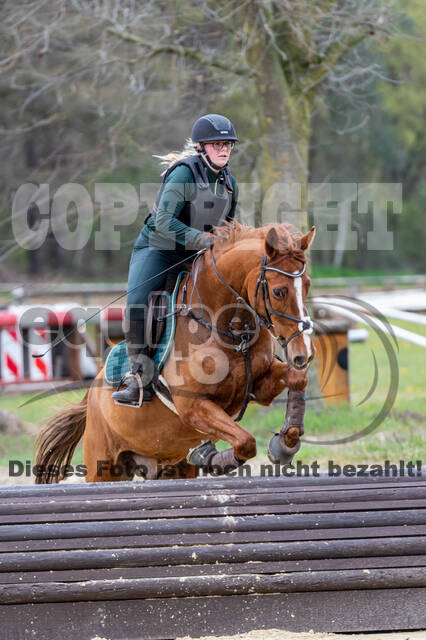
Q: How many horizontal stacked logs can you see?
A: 5